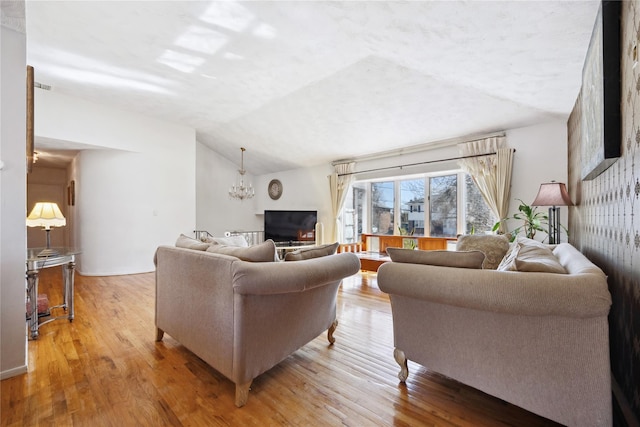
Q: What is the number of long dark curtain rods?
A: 1